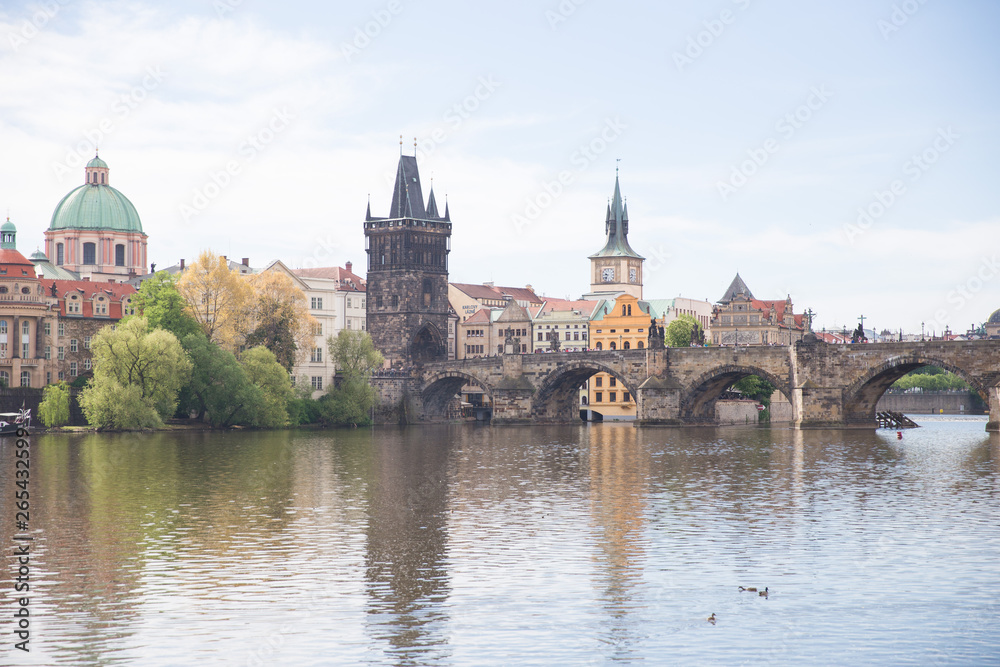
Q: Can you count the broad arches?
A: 4